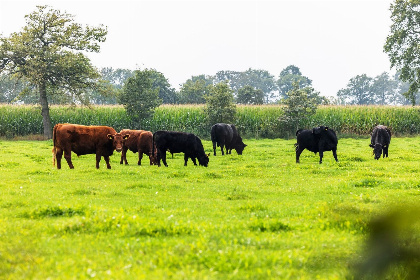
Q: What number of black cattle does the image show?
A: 4